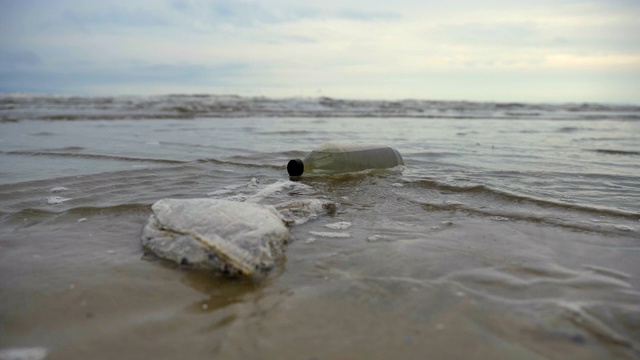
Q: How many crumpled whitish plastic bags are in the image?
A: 1